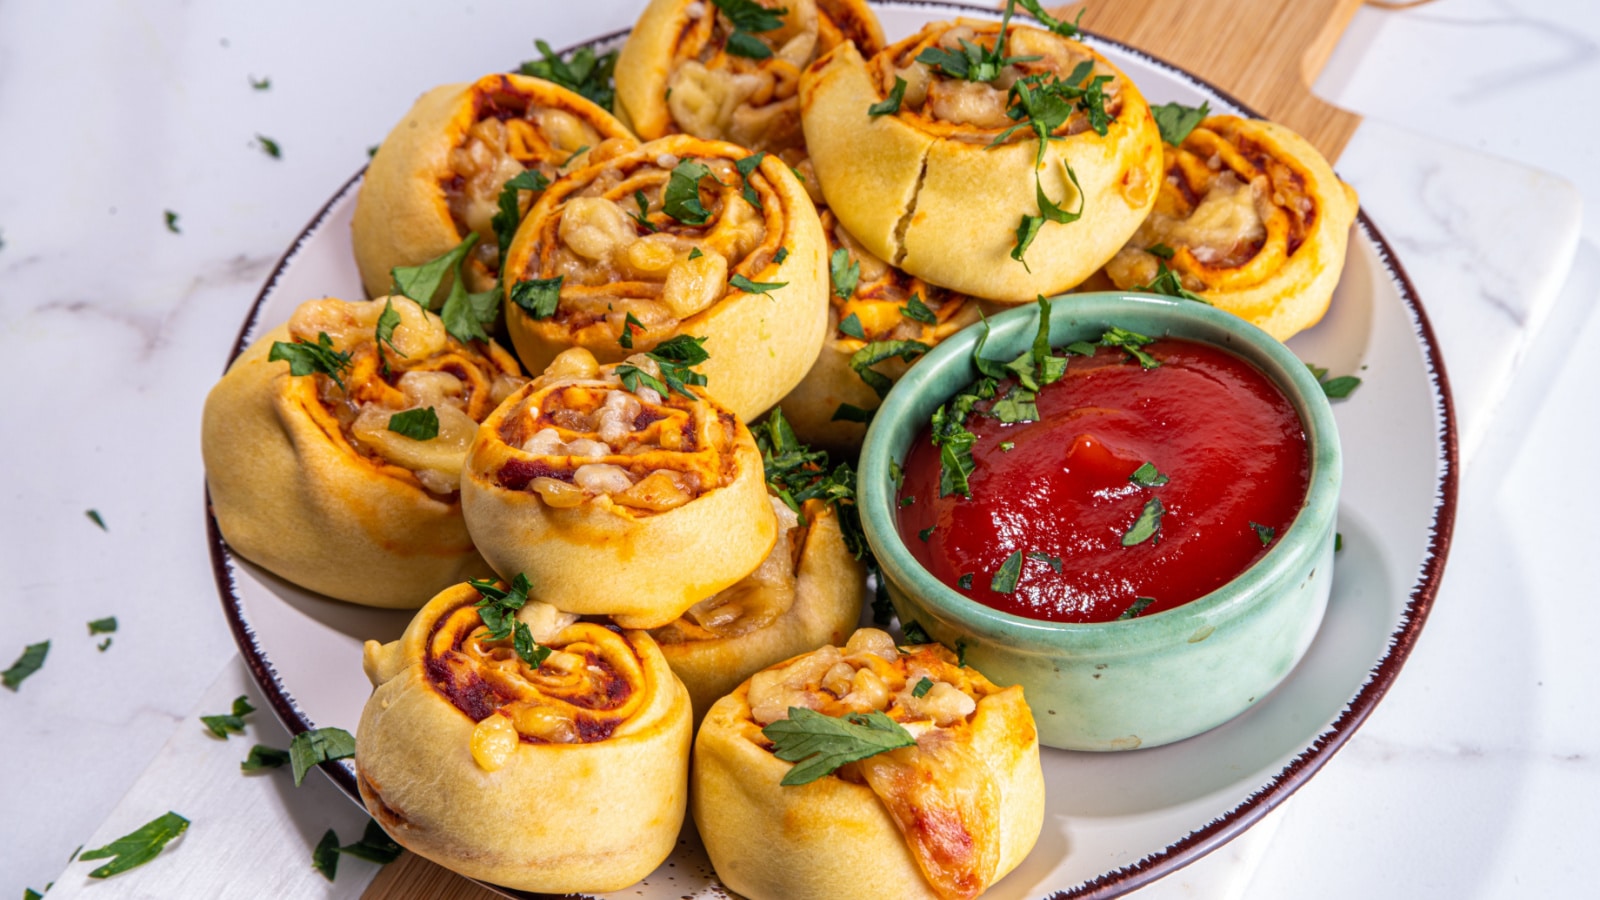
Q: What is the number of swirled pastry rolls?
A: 11